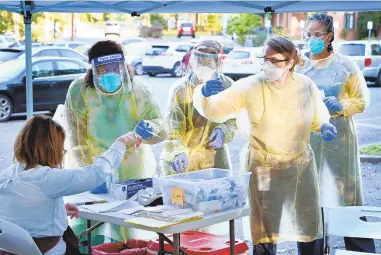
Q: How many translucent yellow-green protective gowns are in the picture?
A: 4